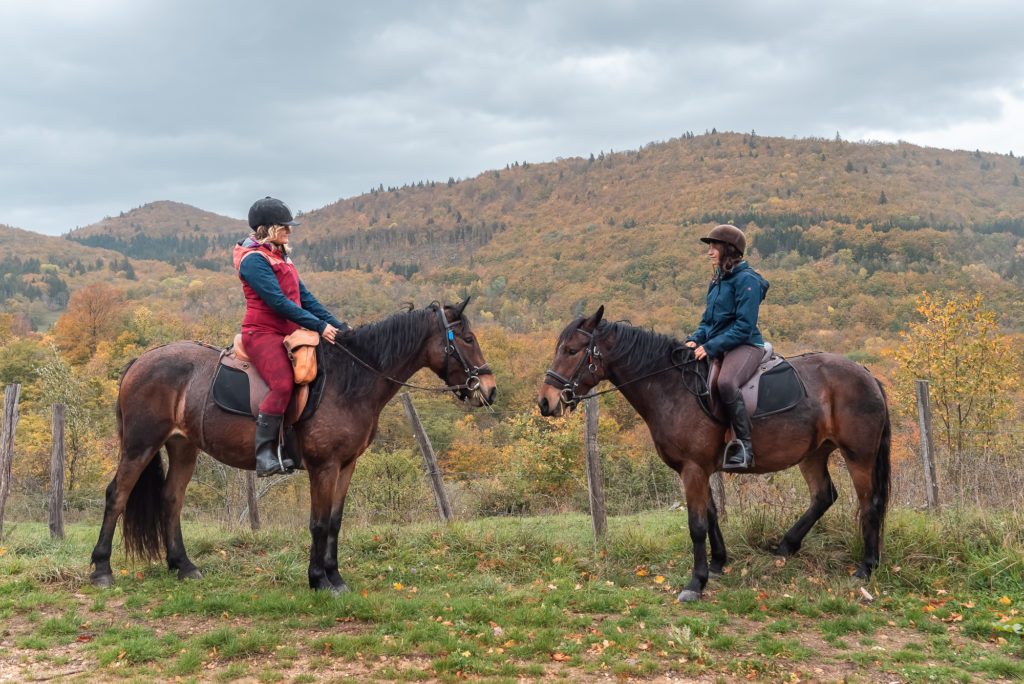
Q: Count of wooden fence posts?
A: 7